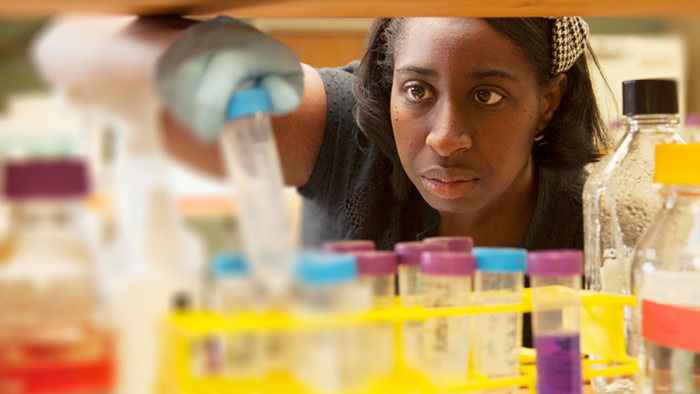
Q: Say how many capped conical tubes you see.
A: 10